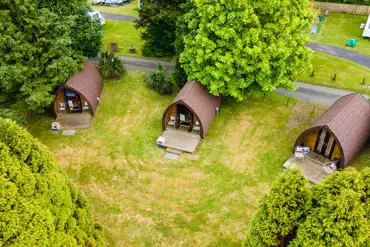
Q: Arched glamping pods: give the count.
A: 3